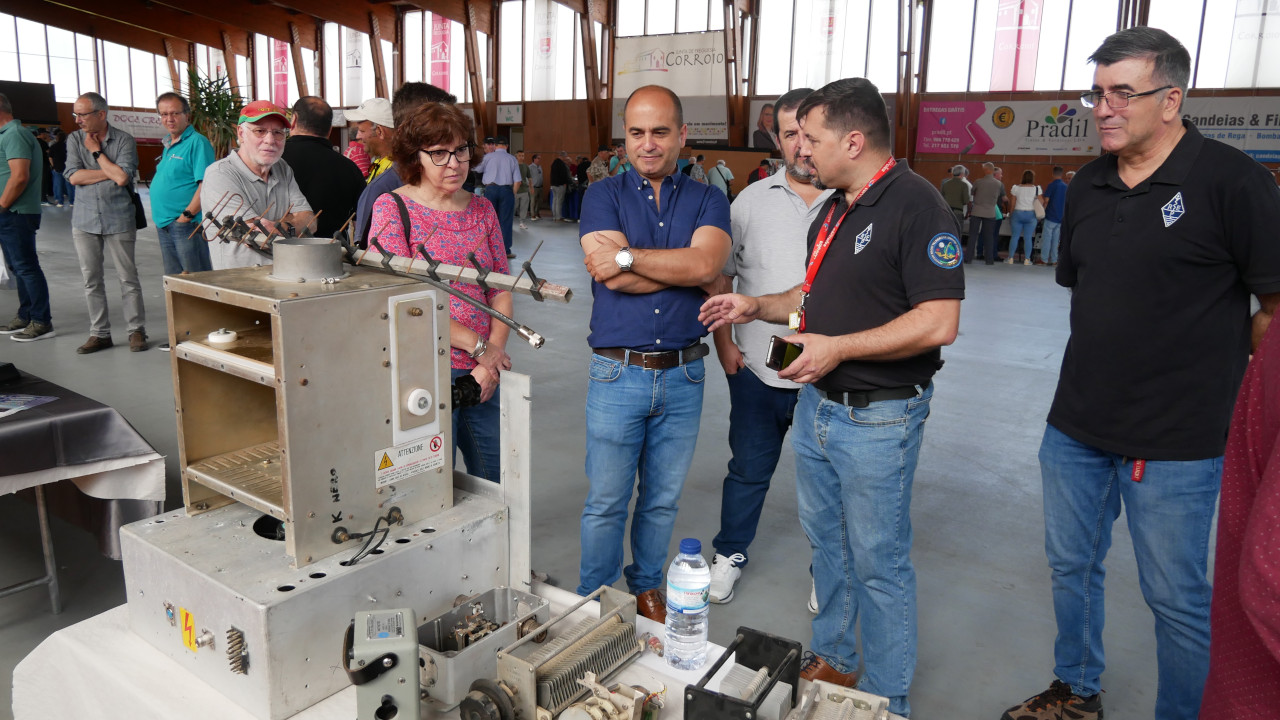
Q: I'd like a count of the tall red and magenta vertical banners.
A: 3